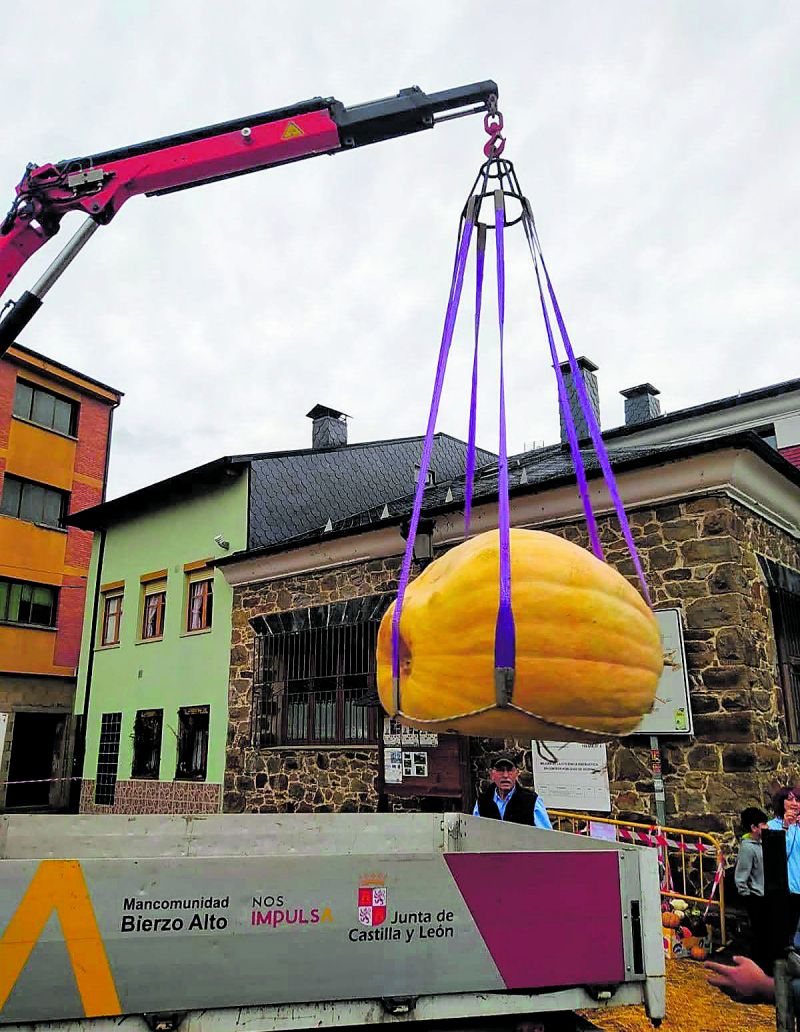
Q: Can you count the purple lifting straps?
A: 5